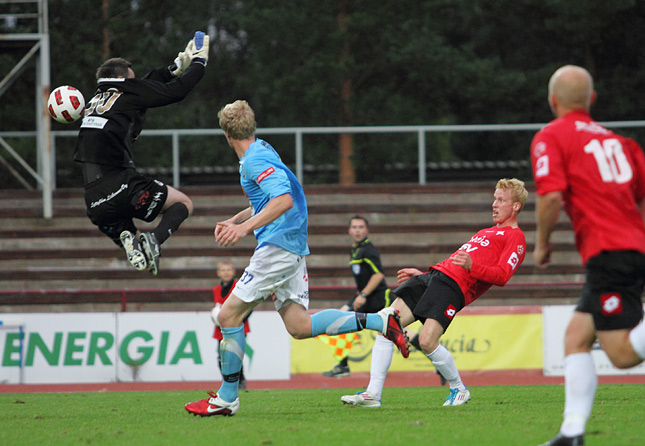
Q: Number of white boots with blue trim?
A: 2